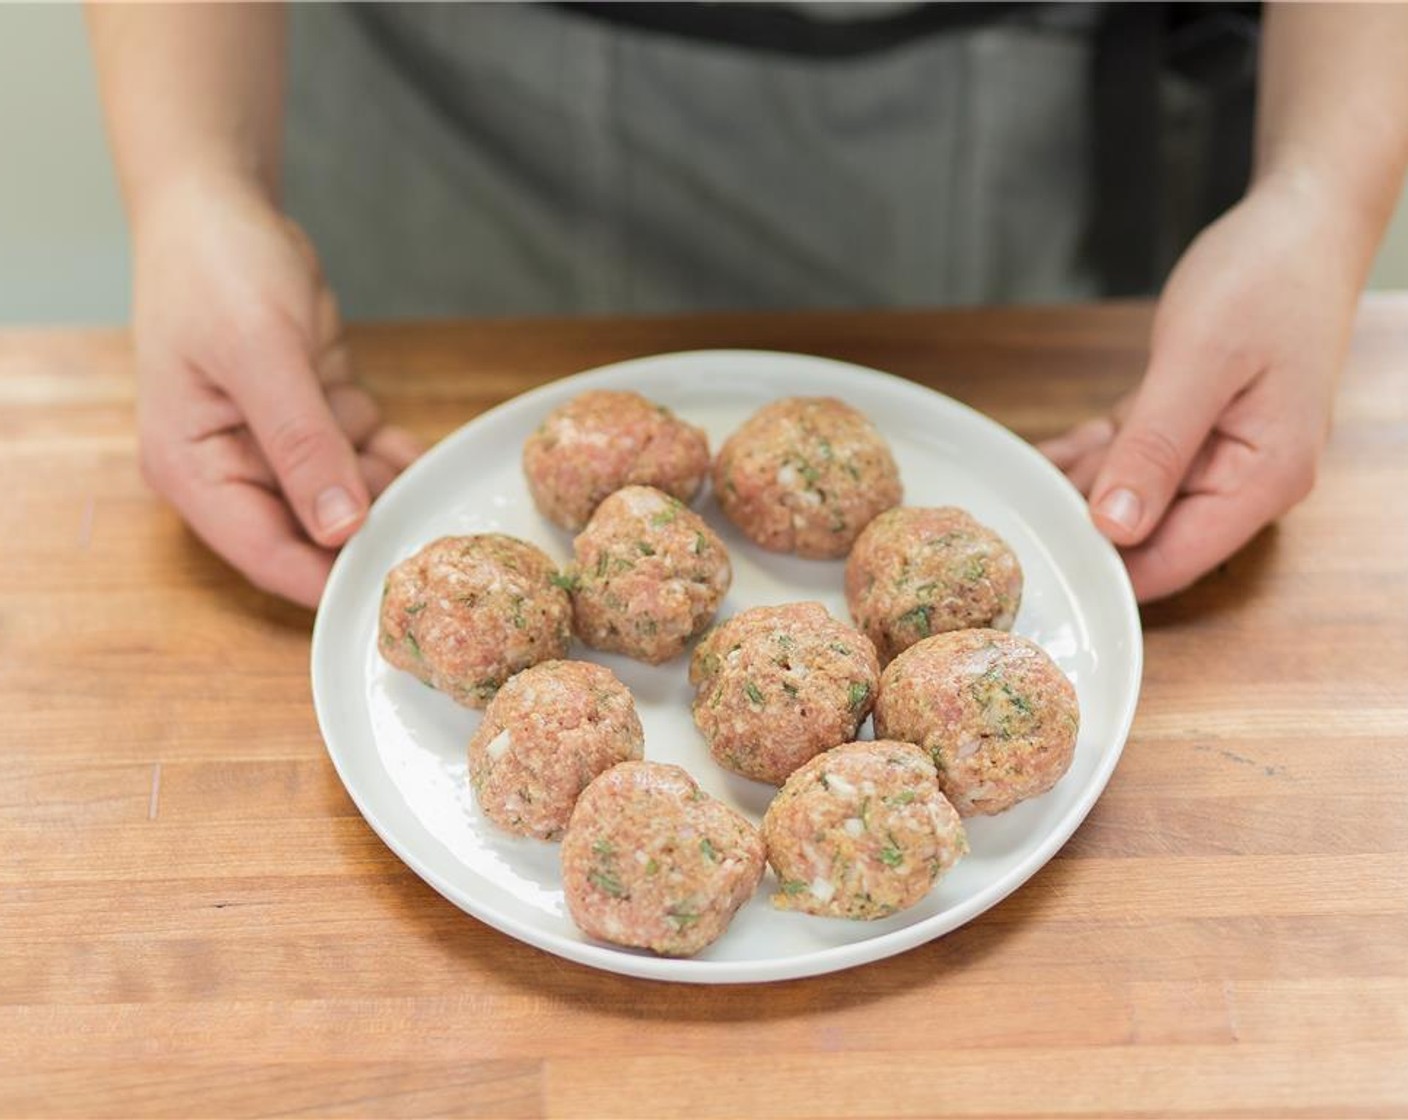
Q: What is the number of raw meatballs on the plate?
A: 10